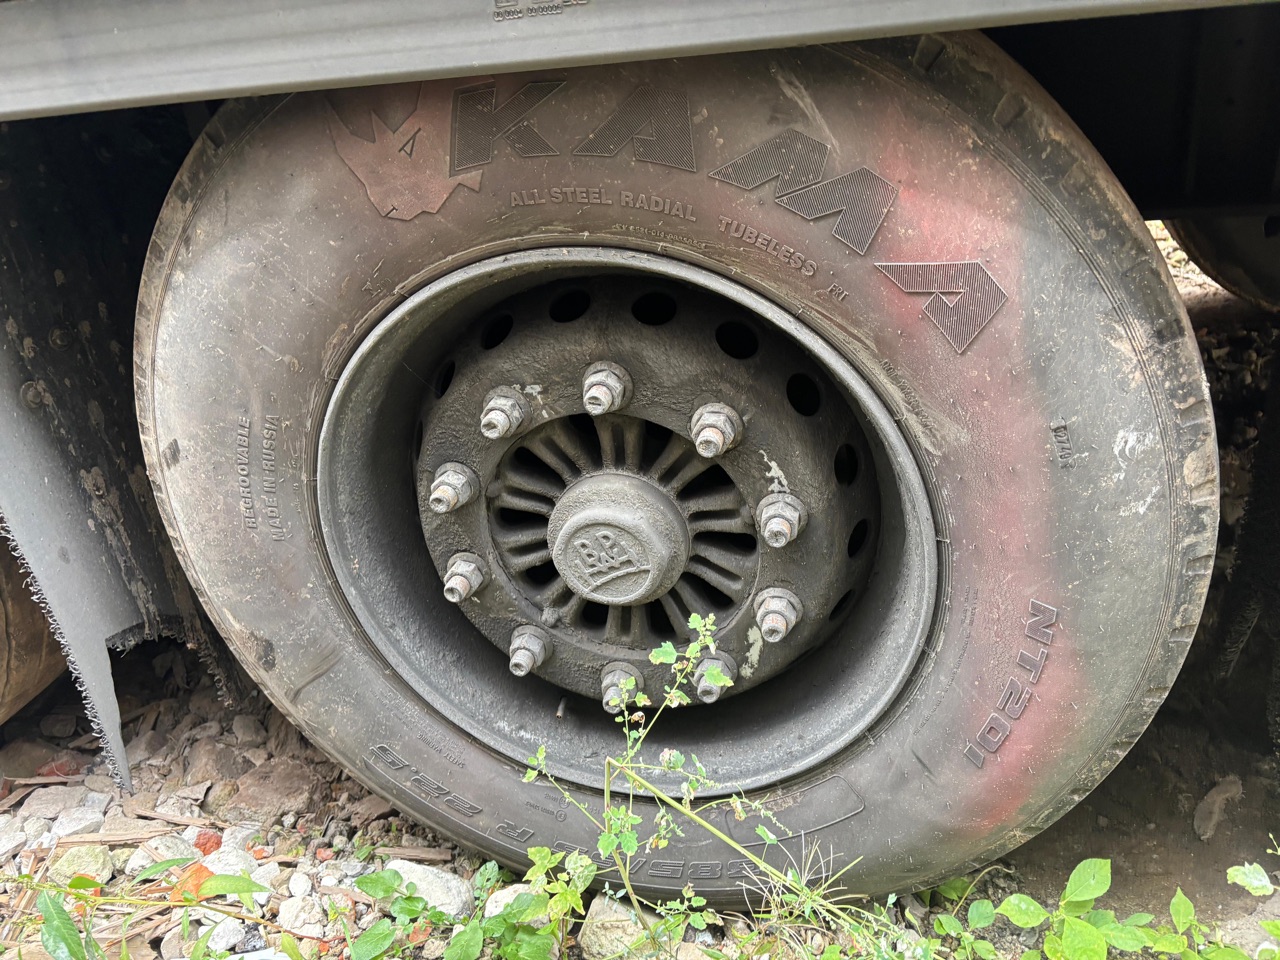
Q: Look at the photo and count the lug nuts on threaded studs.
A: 10